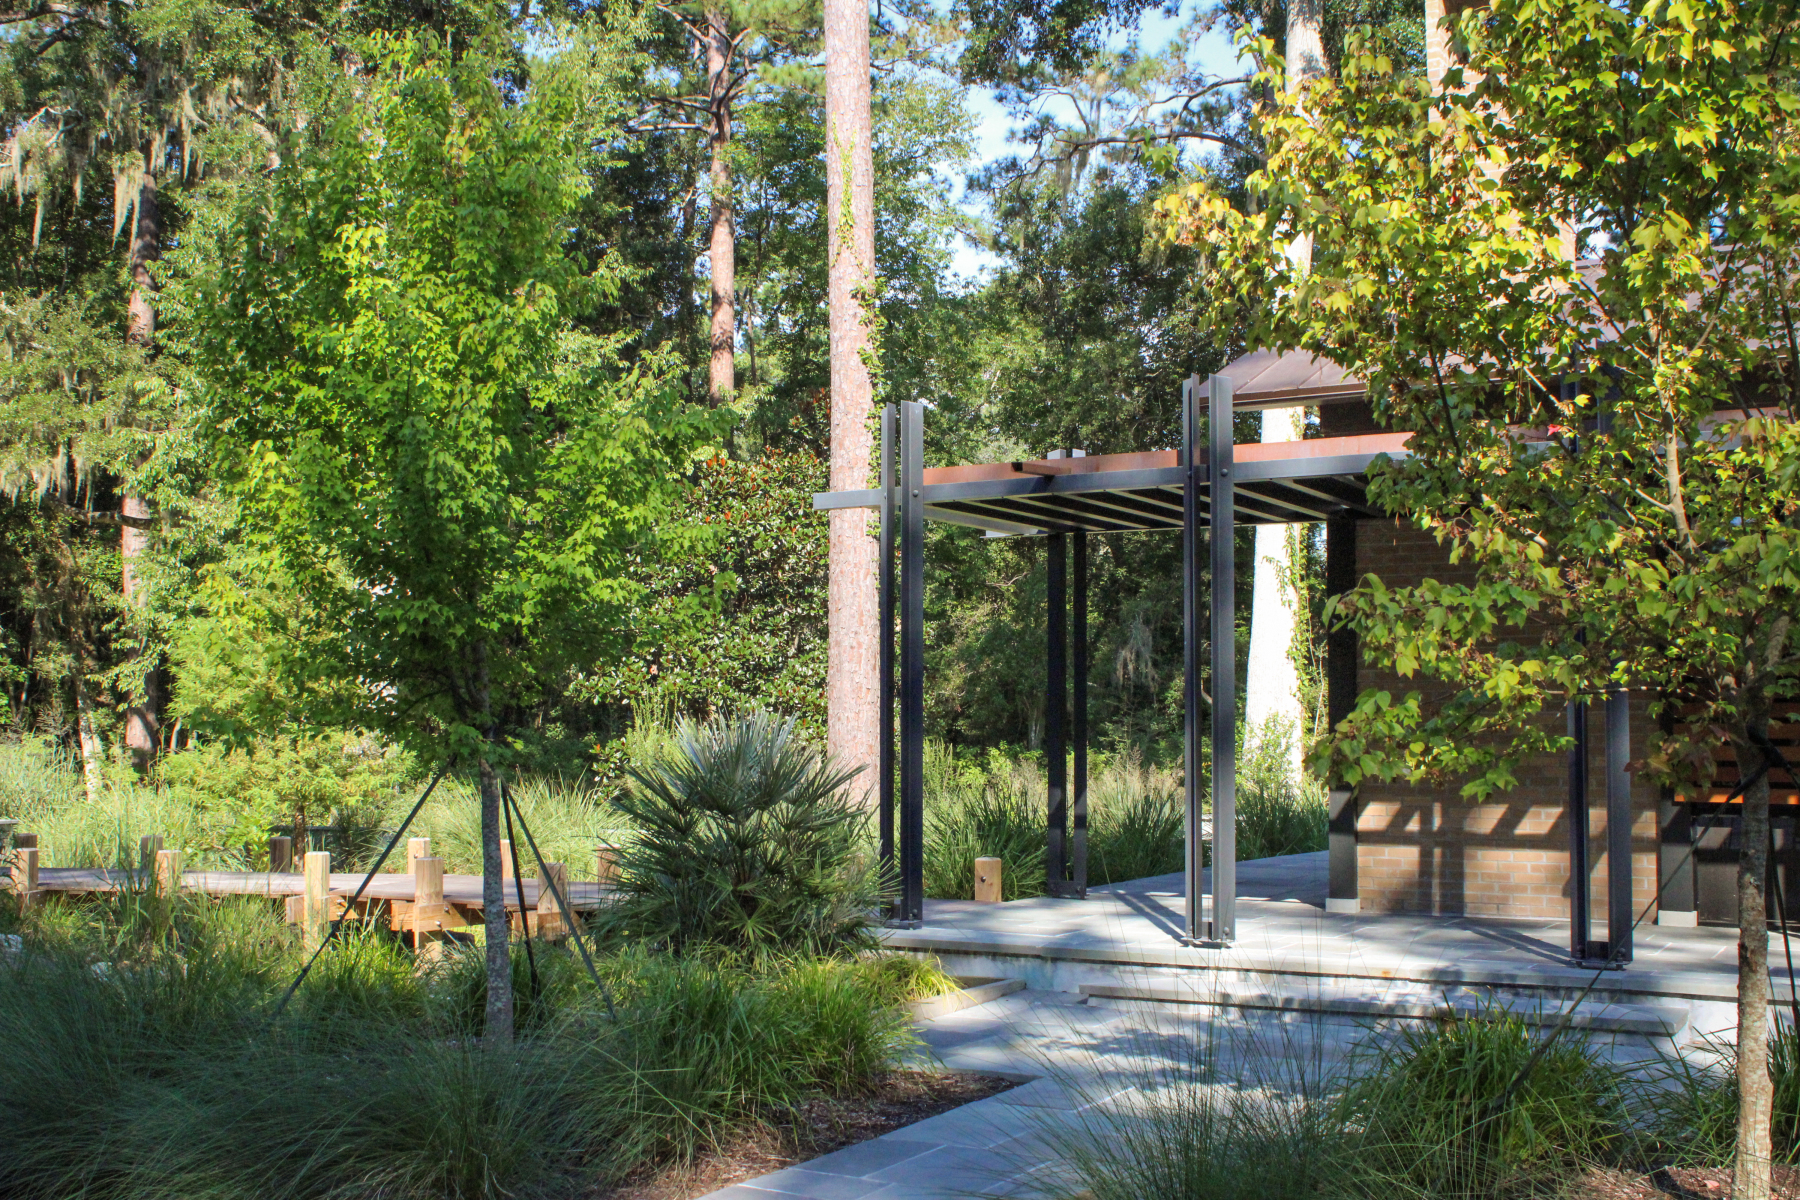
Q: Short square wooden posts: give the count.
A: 12